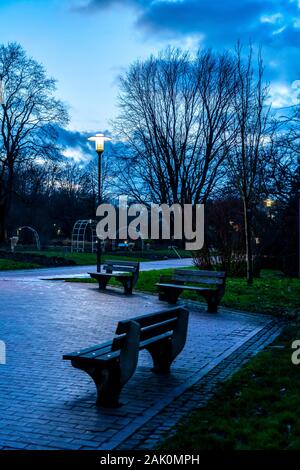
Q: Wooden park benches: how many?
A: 3